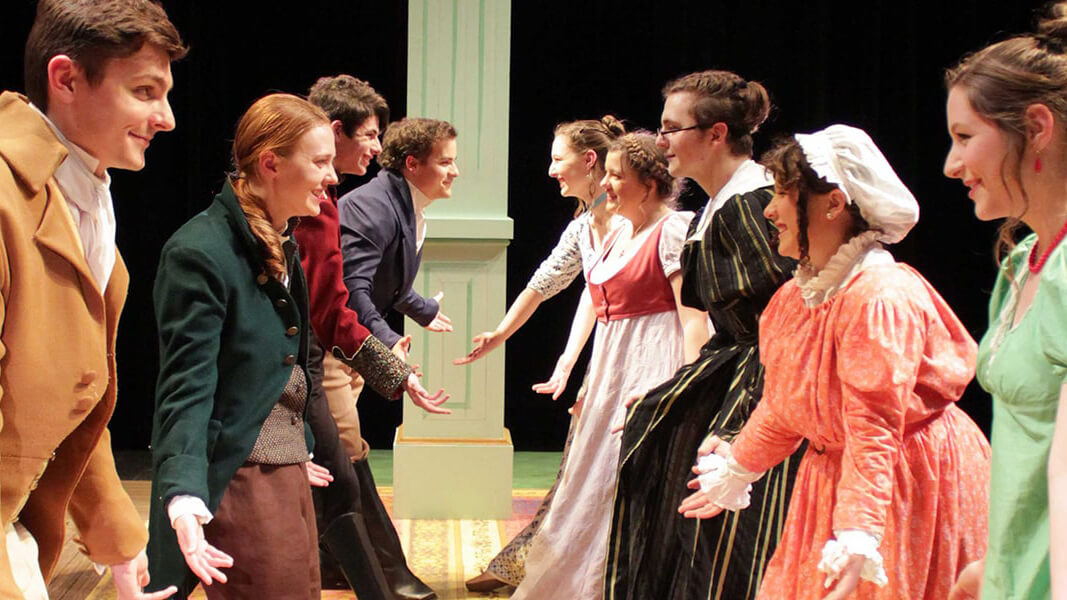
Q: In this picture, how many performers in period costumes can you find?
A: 9